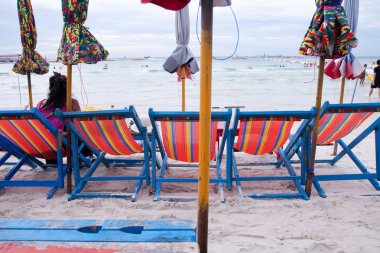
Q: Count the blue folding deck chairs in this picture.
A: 5